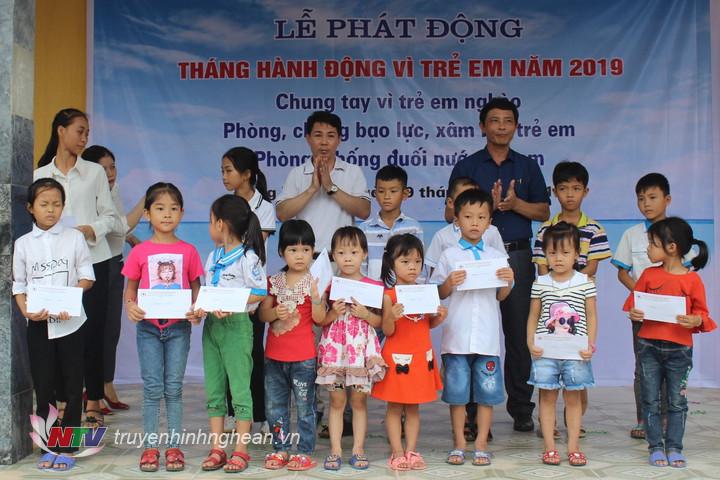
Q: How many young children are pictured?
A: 14